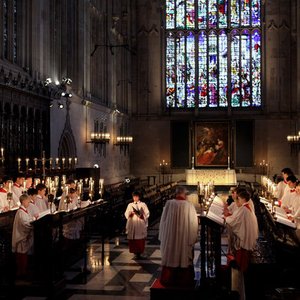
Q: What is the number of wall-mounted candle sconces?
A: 3